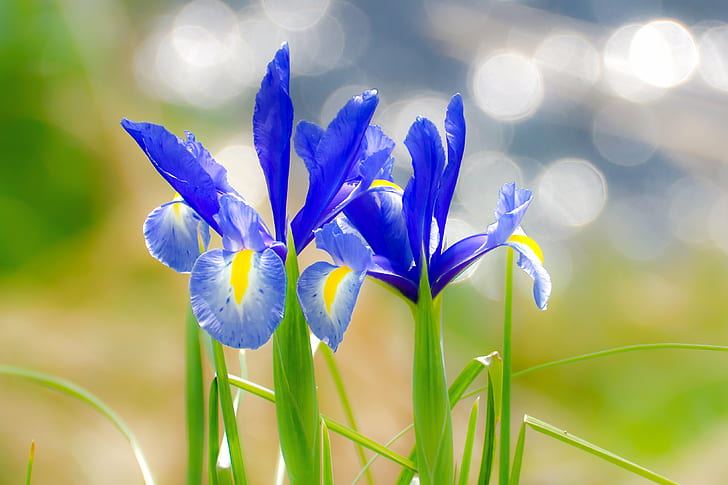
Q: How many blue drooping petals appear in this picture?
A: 4